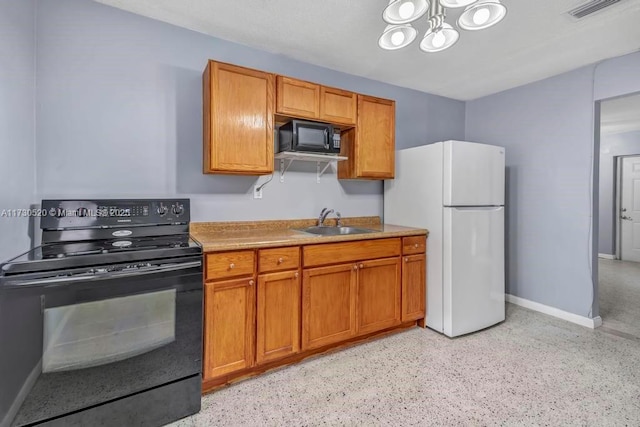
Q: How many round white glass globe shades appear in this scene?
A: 5